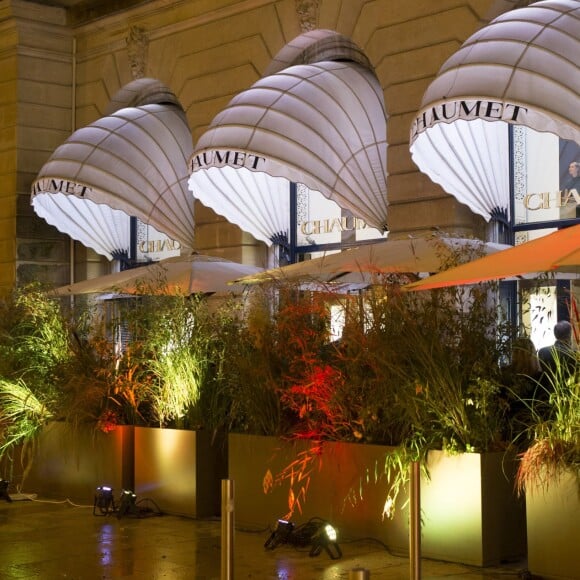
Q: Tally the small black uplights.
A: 5